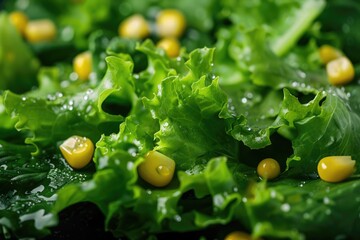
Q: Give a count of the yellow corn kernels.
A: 13